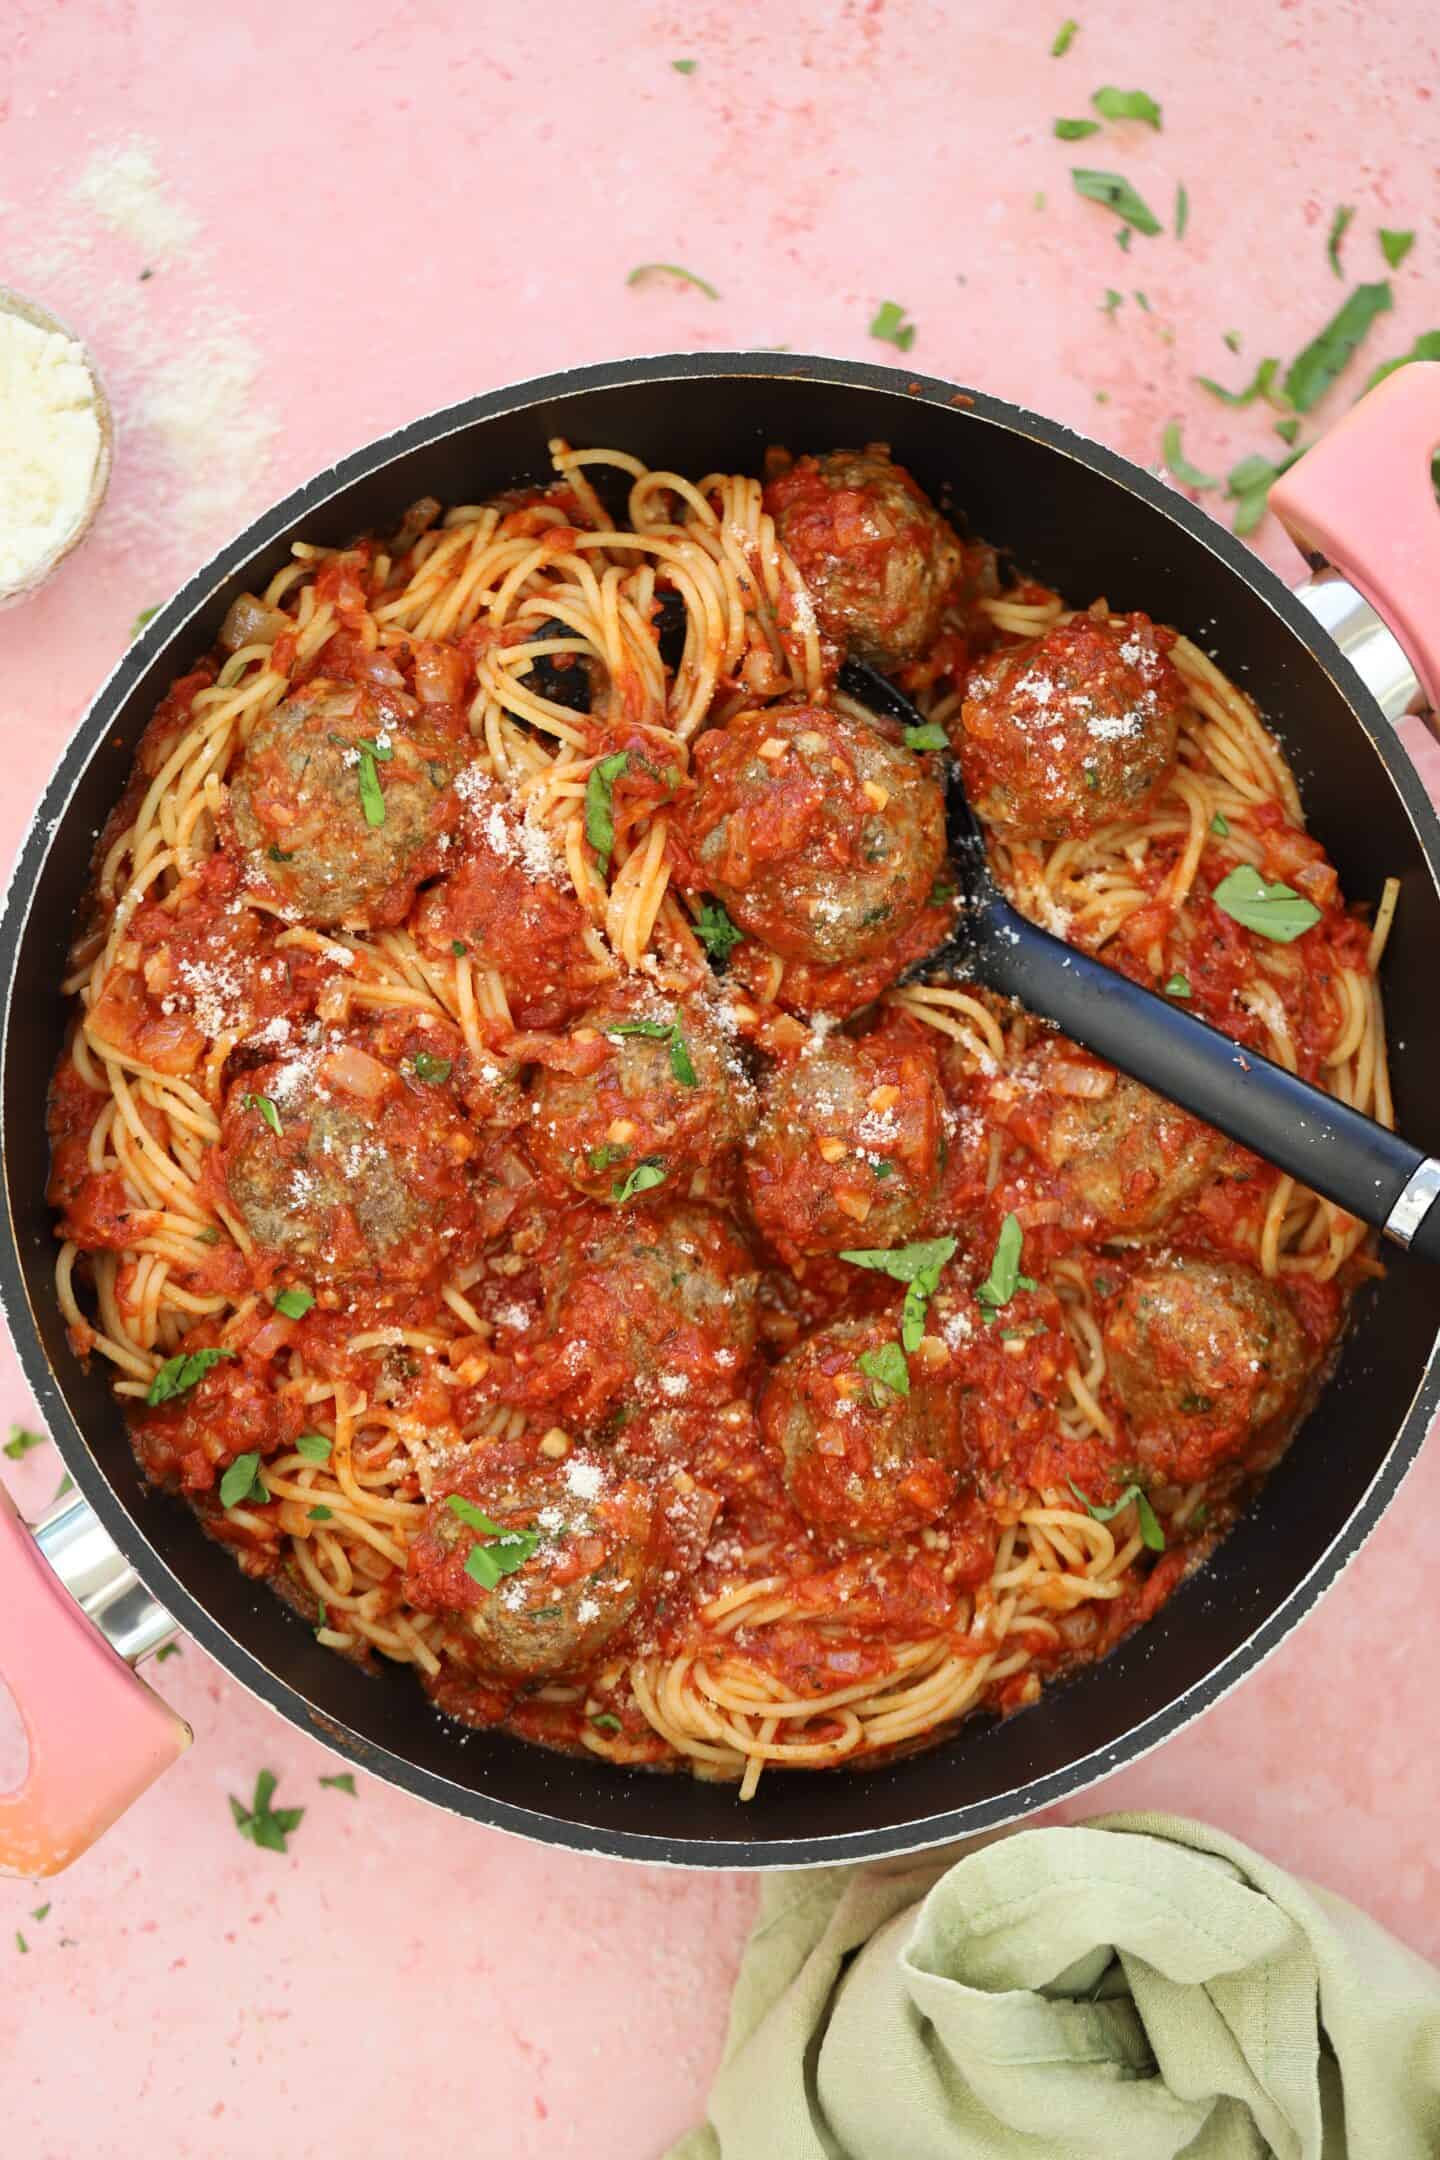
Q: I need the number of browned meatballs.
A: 12